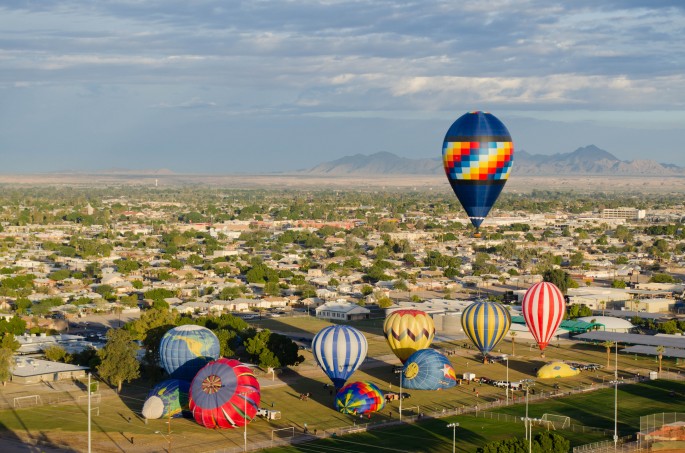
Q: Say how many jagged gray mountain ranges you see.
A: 1